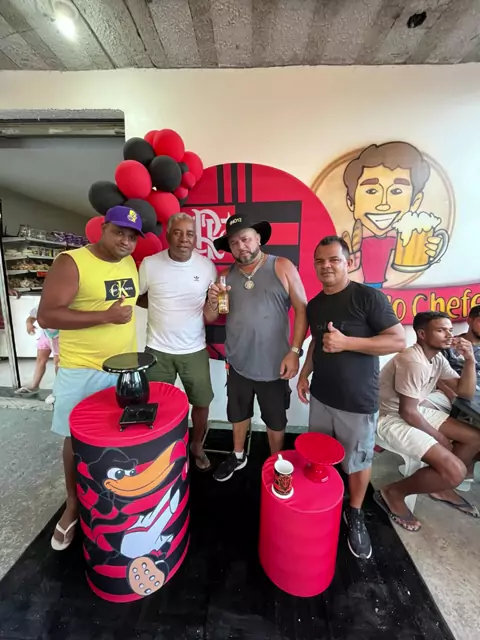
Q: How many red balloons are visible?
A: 9